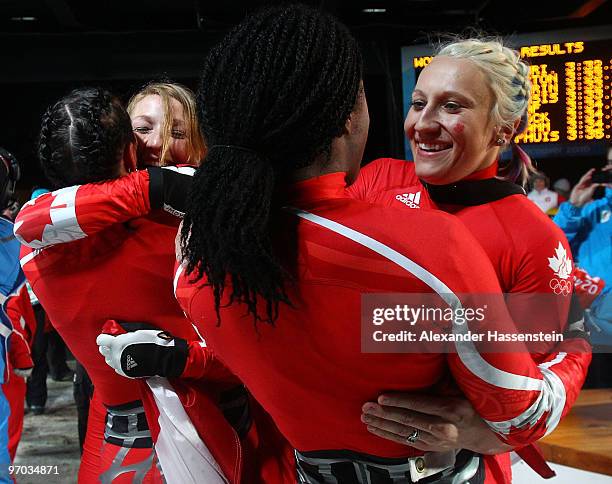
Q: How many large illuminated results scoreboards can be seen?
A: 1